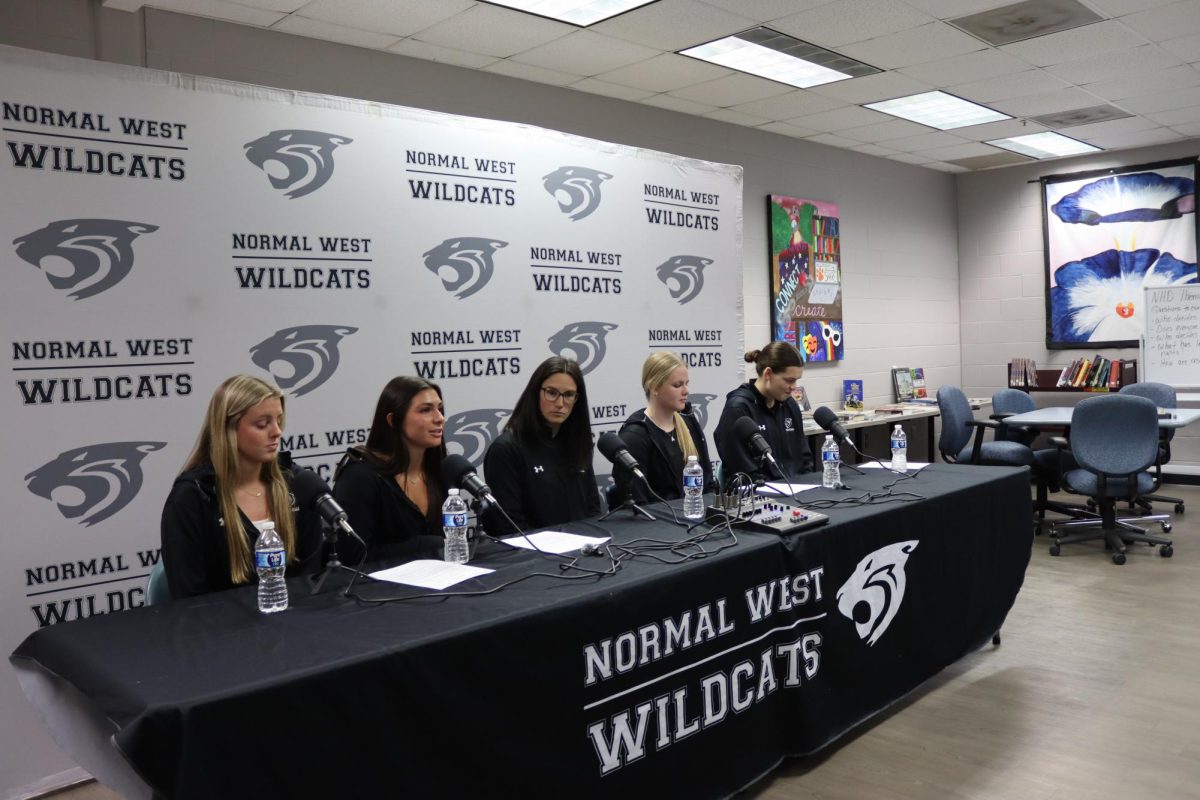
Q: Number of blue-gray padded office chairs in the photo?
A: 4